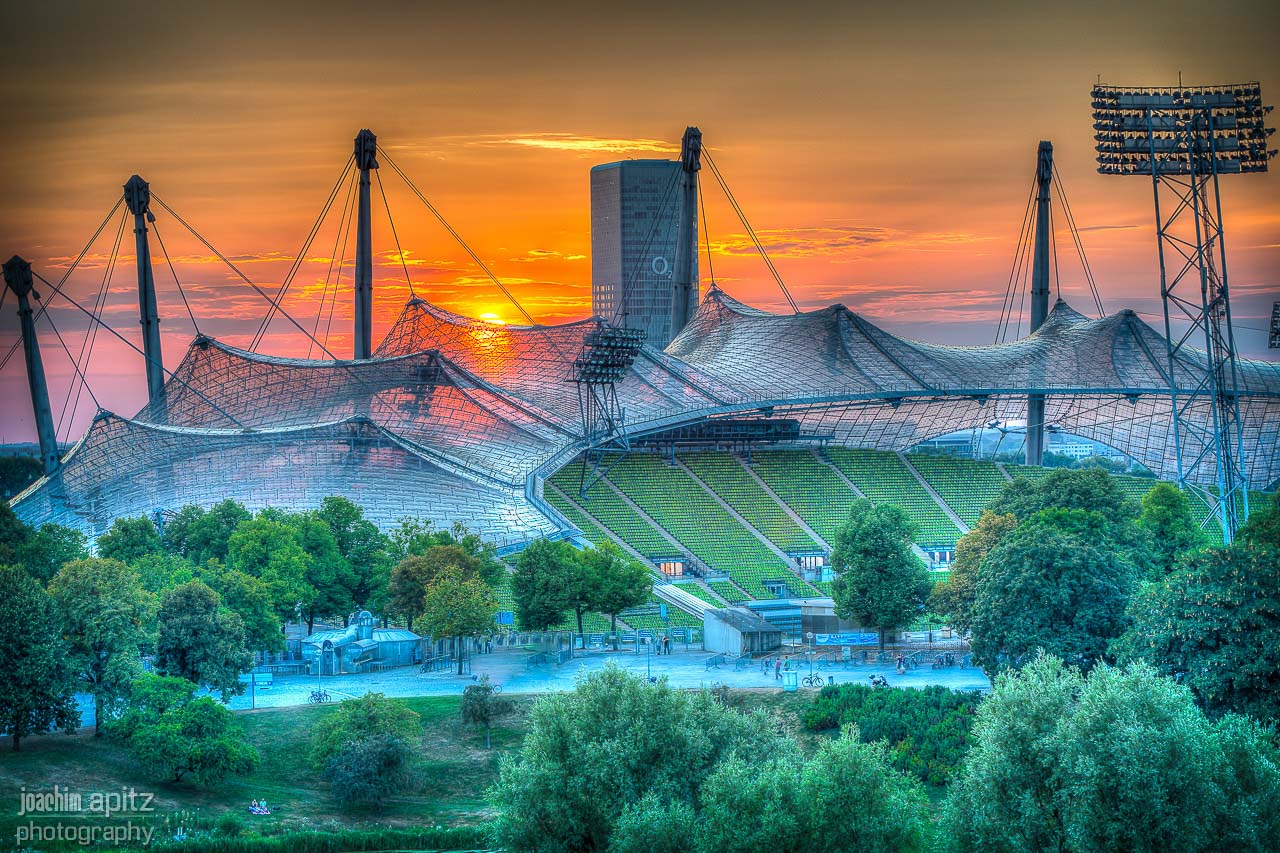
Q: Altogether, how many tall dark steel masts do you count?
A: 5